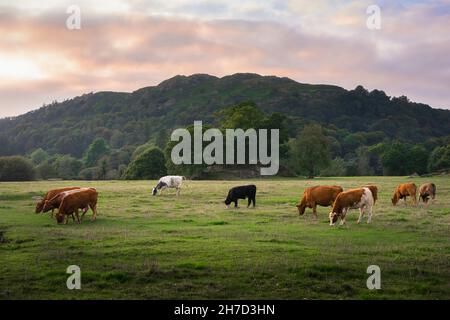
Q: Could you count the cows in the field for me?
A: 10